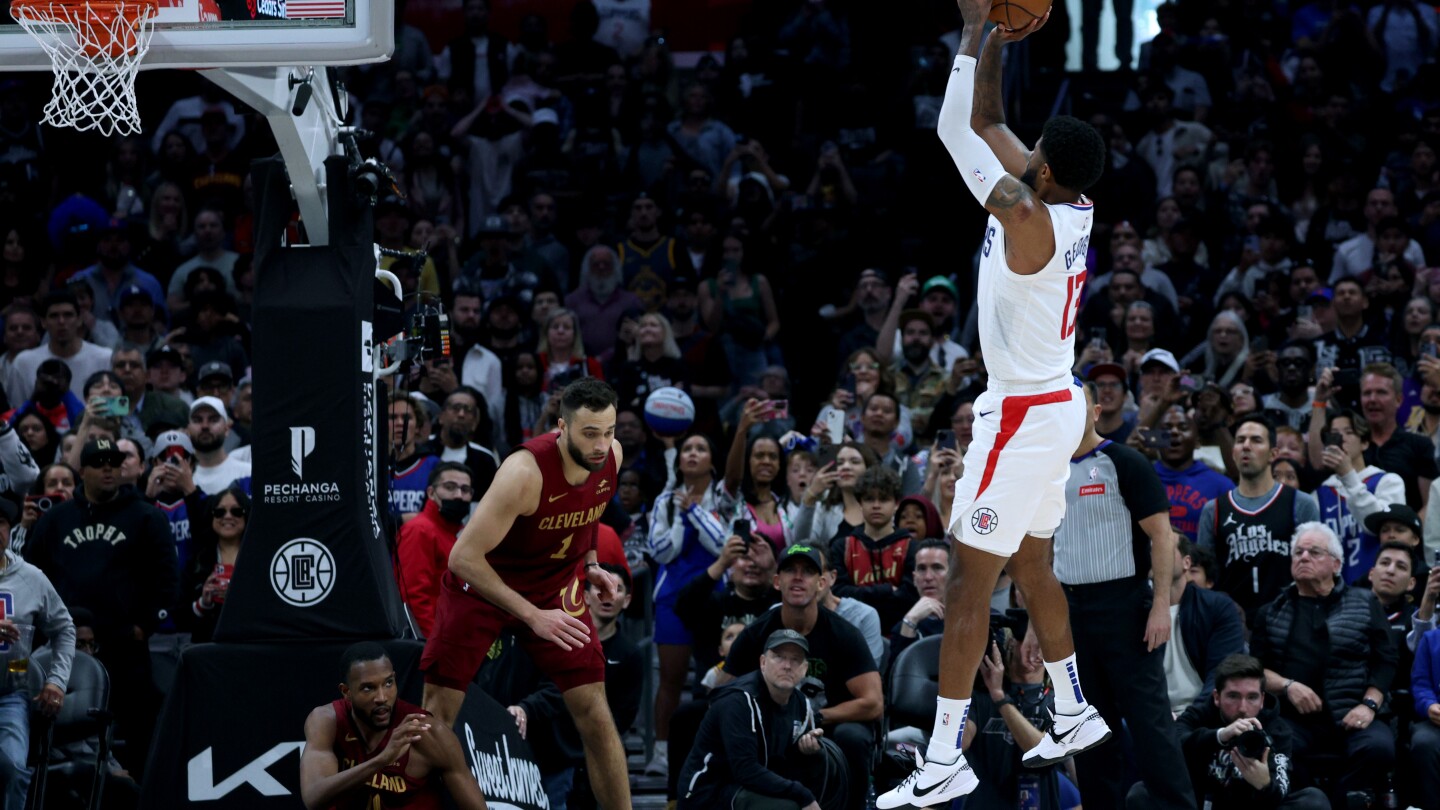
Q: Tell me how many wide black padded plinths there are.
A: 1